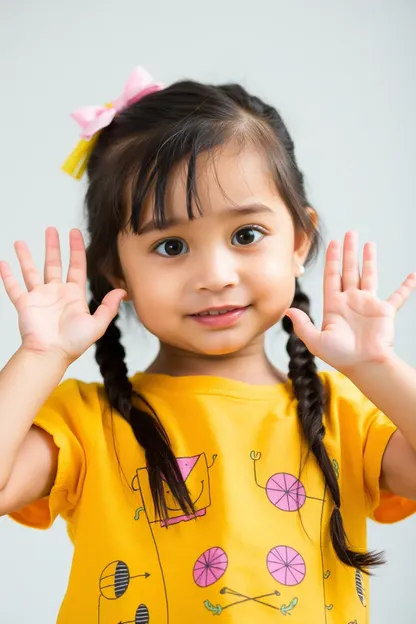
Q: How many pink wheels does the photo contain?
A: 3